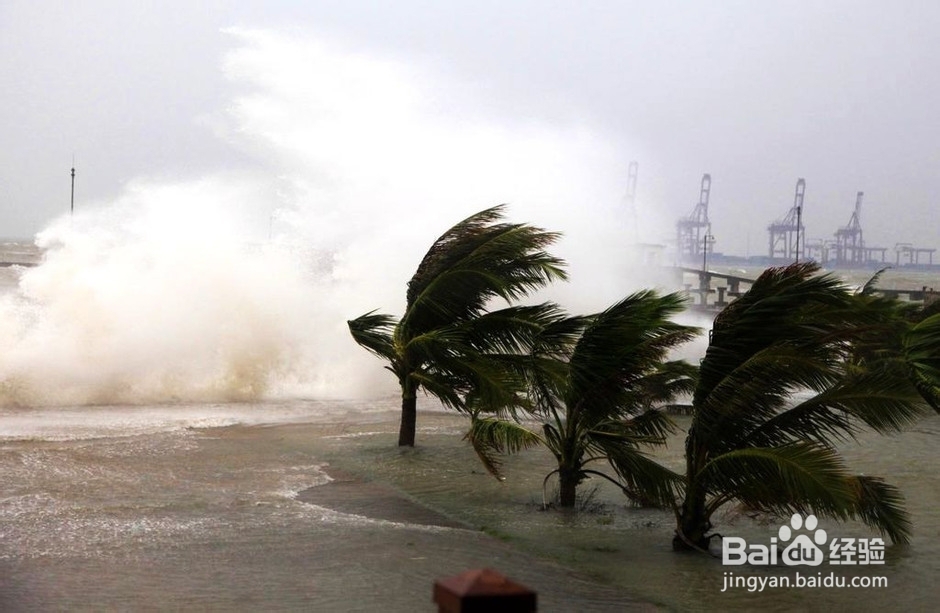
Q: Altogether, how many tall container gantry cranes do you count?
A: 4